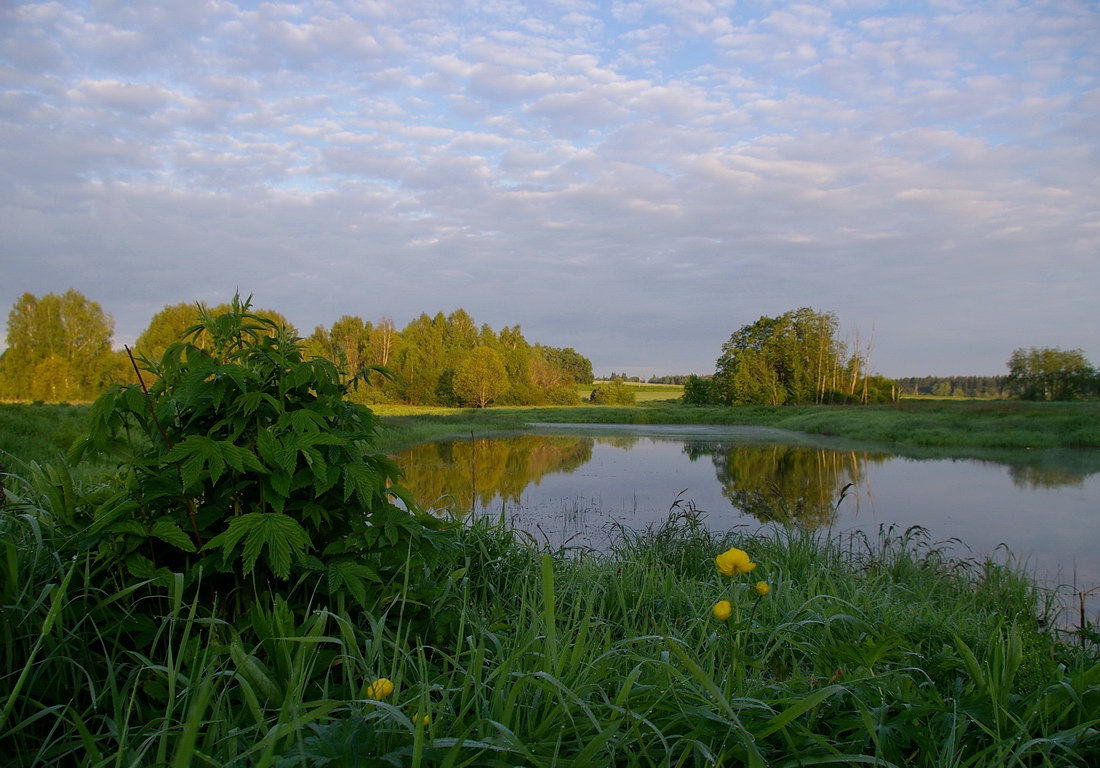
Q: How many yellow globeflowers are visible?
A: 5